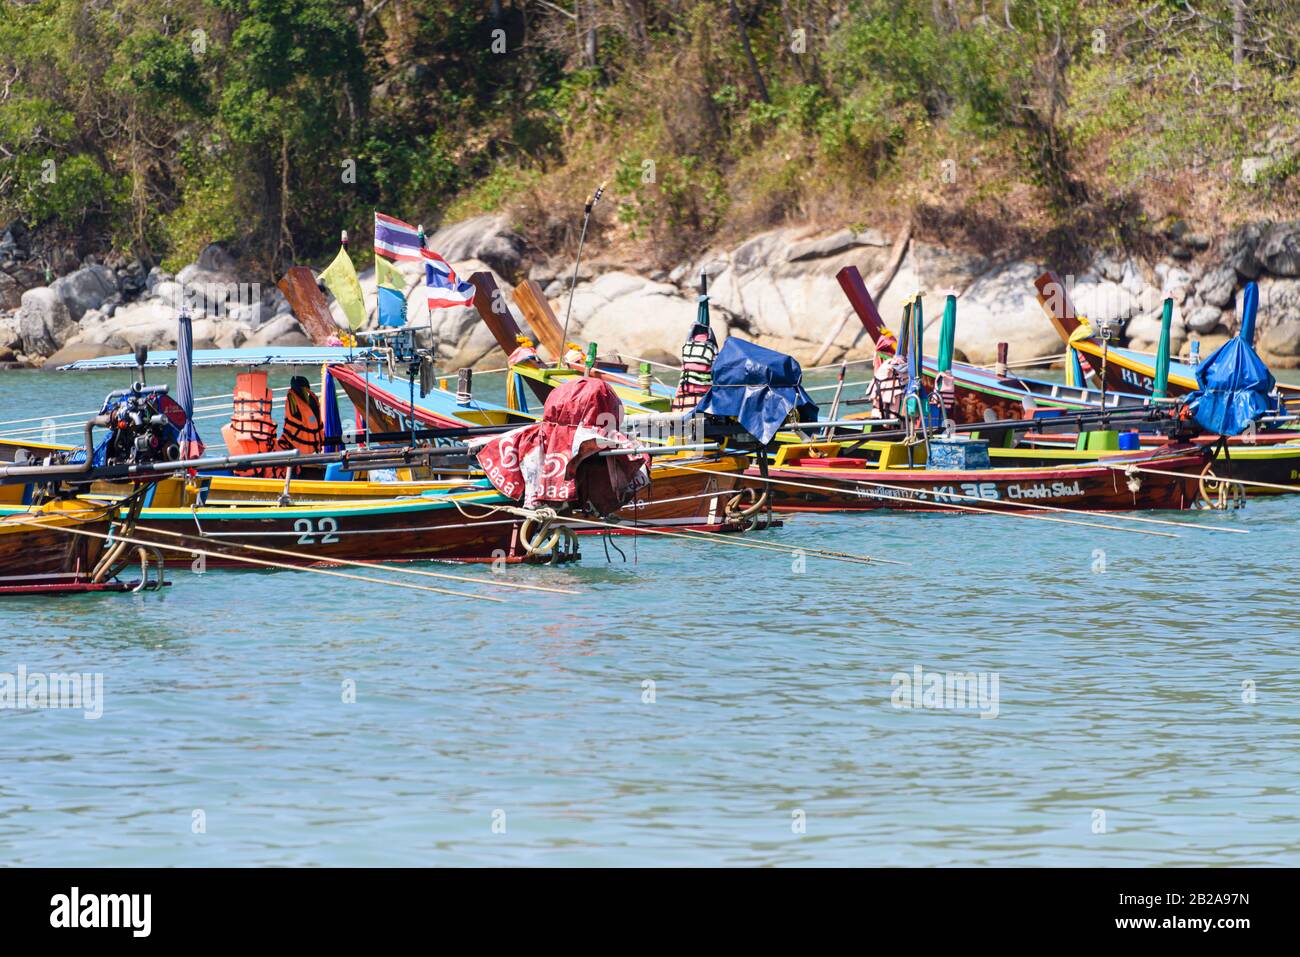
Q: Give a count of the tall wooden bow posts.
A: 5